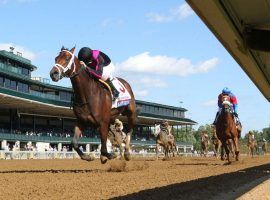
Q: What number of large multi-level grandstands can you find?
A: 1